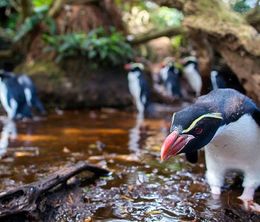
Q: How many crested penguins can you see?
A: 7